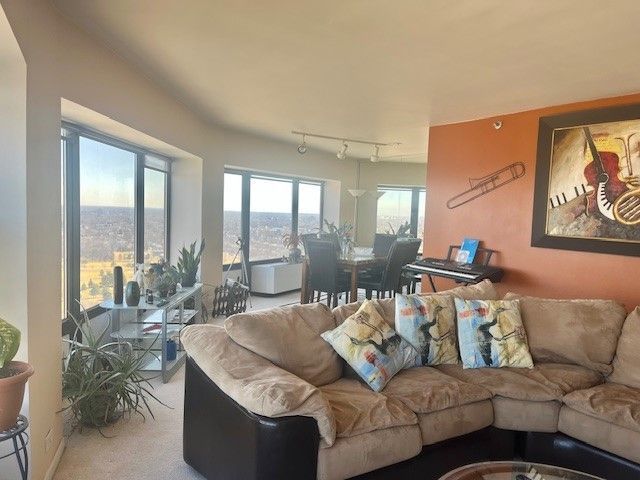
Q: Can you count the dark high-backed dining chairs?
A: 4